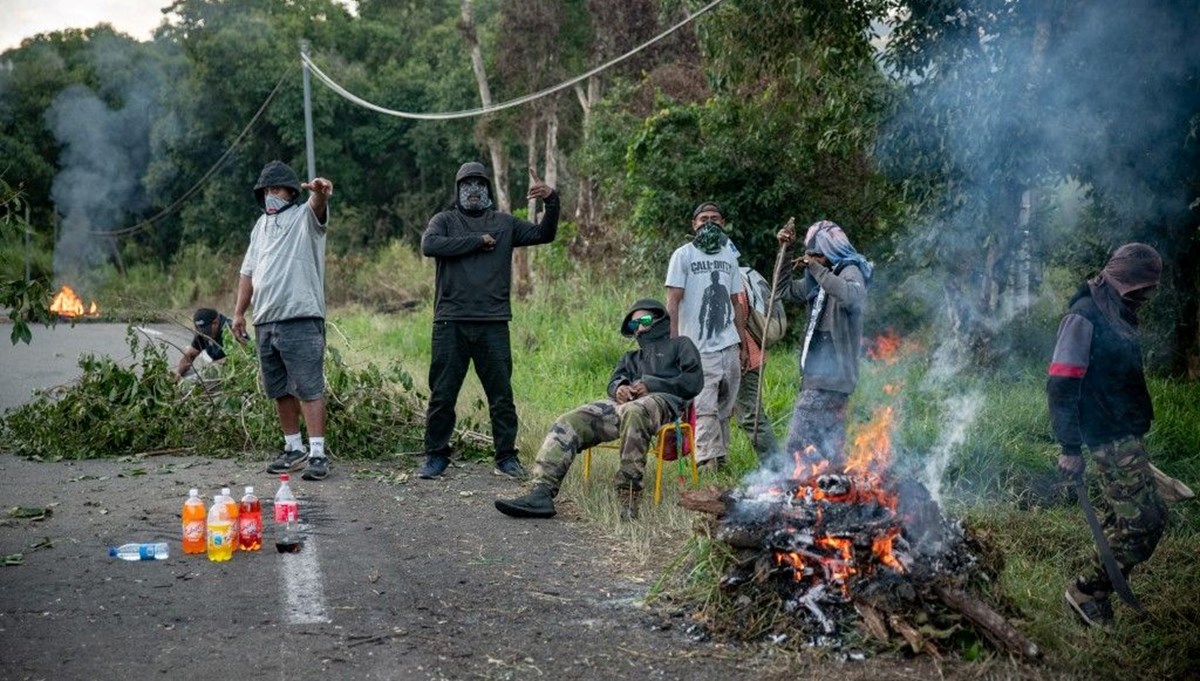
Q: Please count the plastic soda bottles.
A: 5